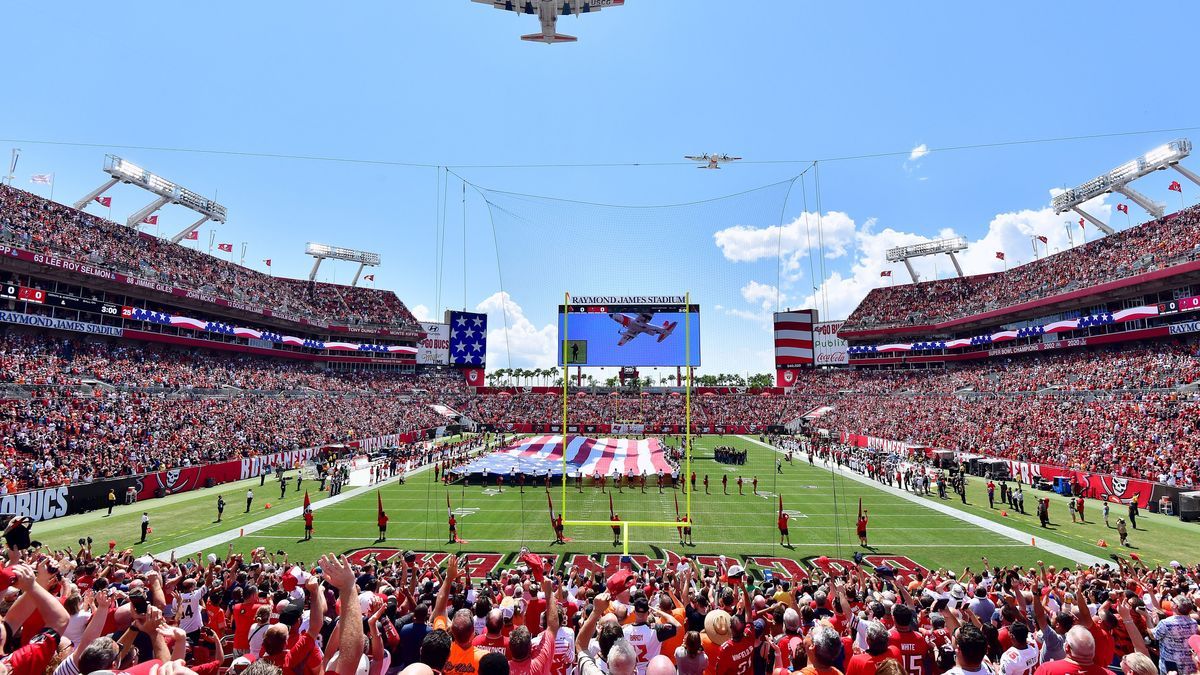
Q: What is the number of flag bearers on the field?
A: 8